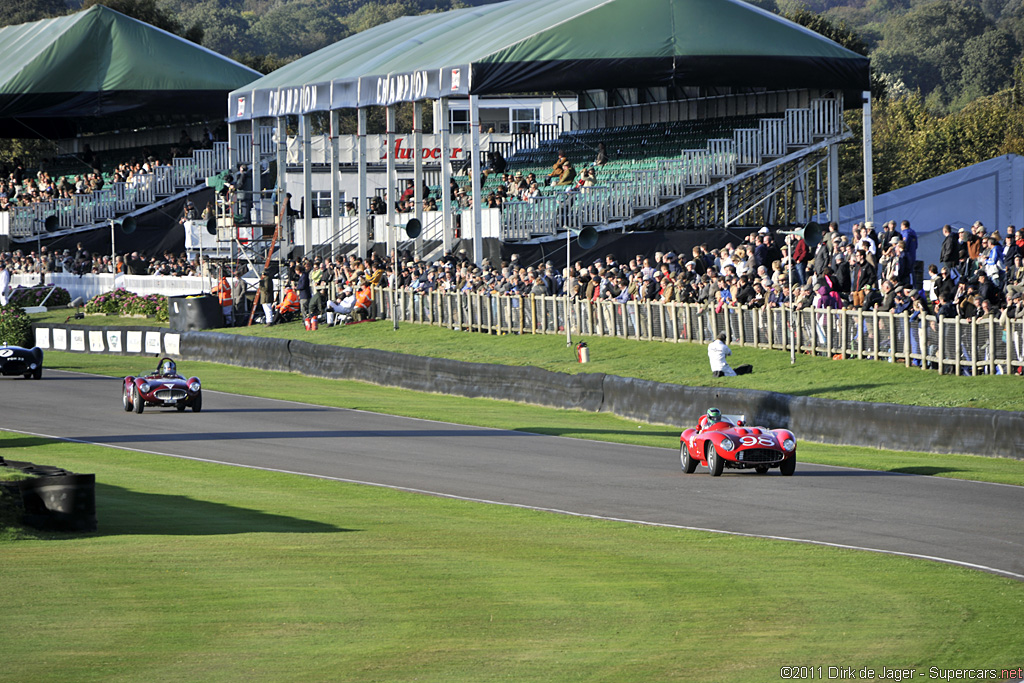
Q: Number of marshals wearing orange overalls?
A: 3